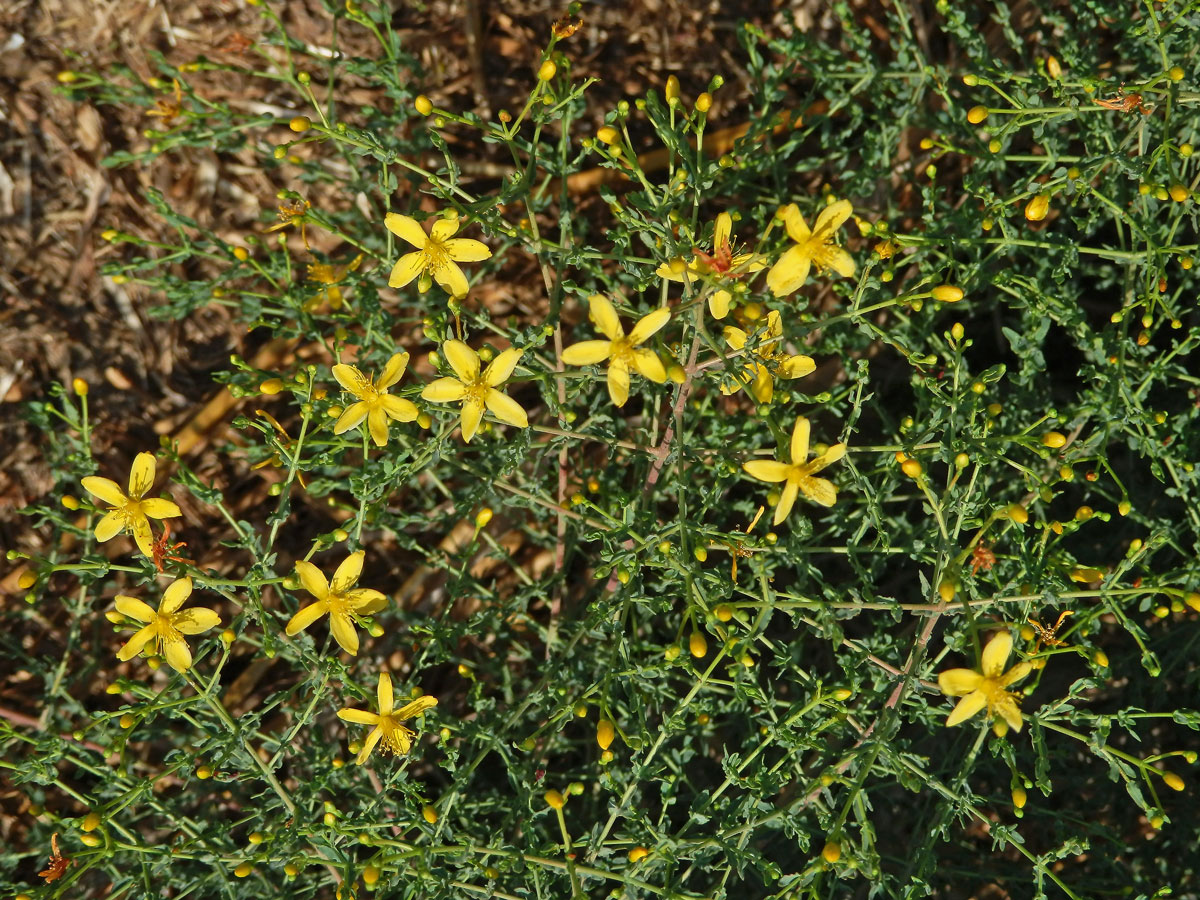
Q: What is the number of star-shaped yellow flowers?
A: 13